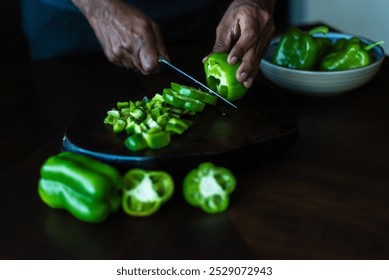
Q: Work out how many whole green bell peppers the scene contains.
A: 3